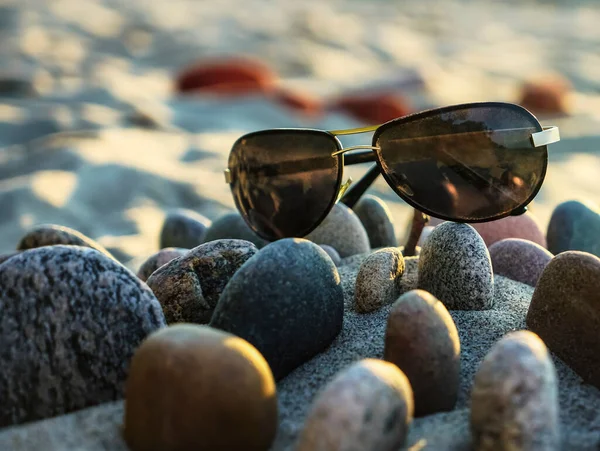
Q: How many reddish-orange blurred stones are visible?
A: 4